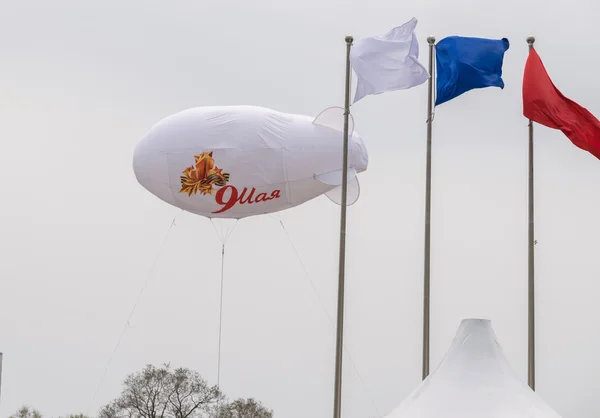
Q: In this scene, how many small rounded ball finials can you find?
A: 3